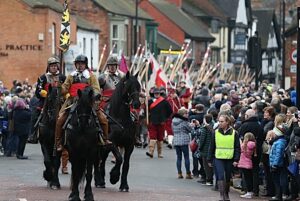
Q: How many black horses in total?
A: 3